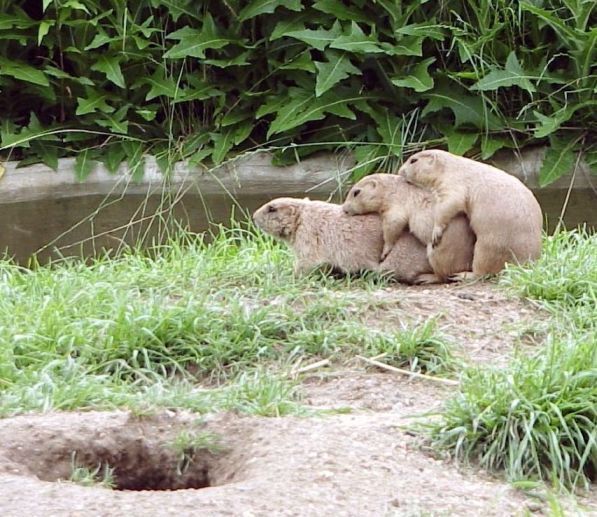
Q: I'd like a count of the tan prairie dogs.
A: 3